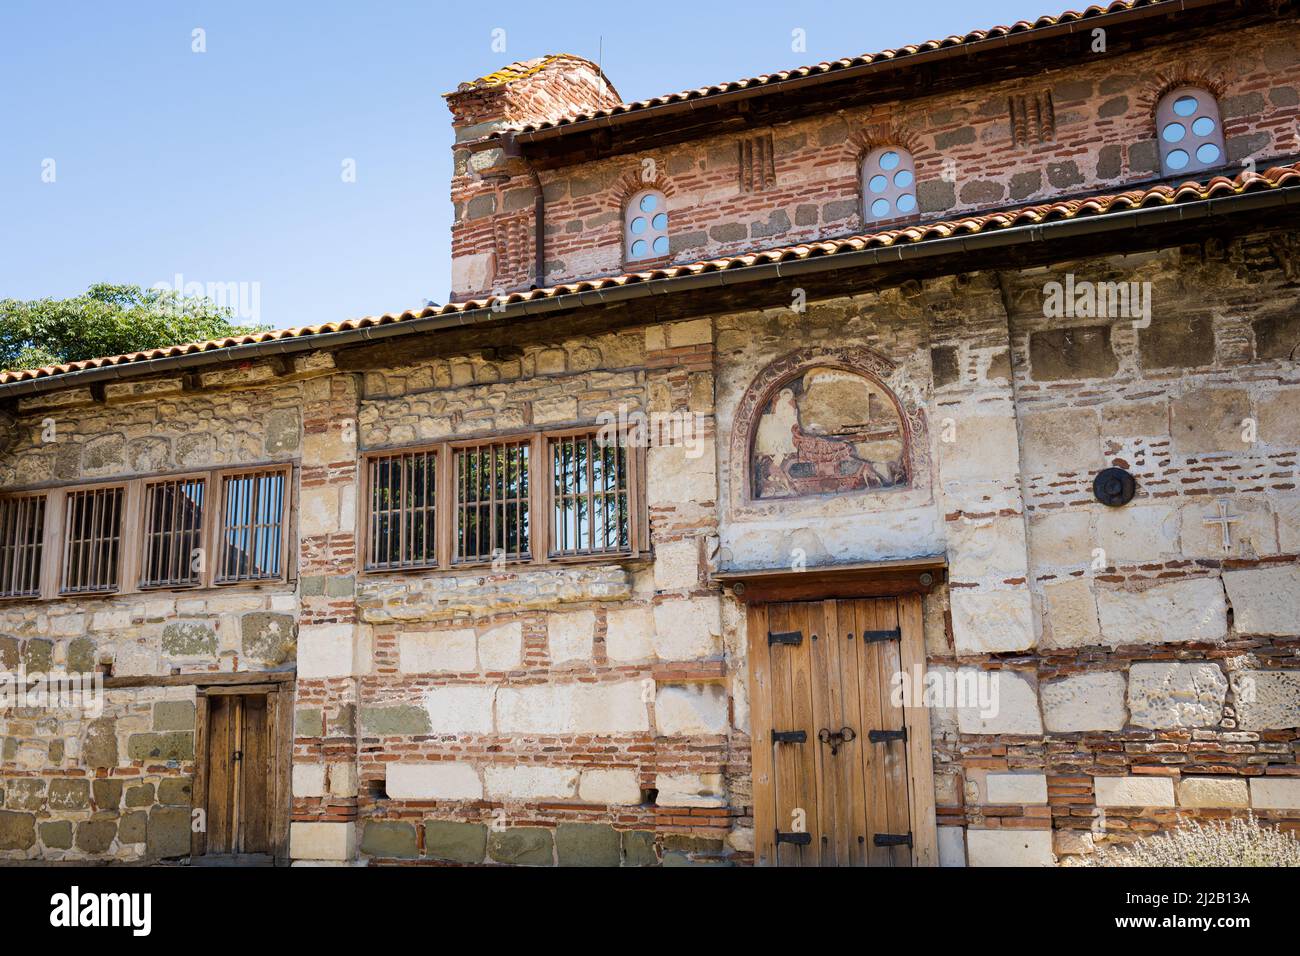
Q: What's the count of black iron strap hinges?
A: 6